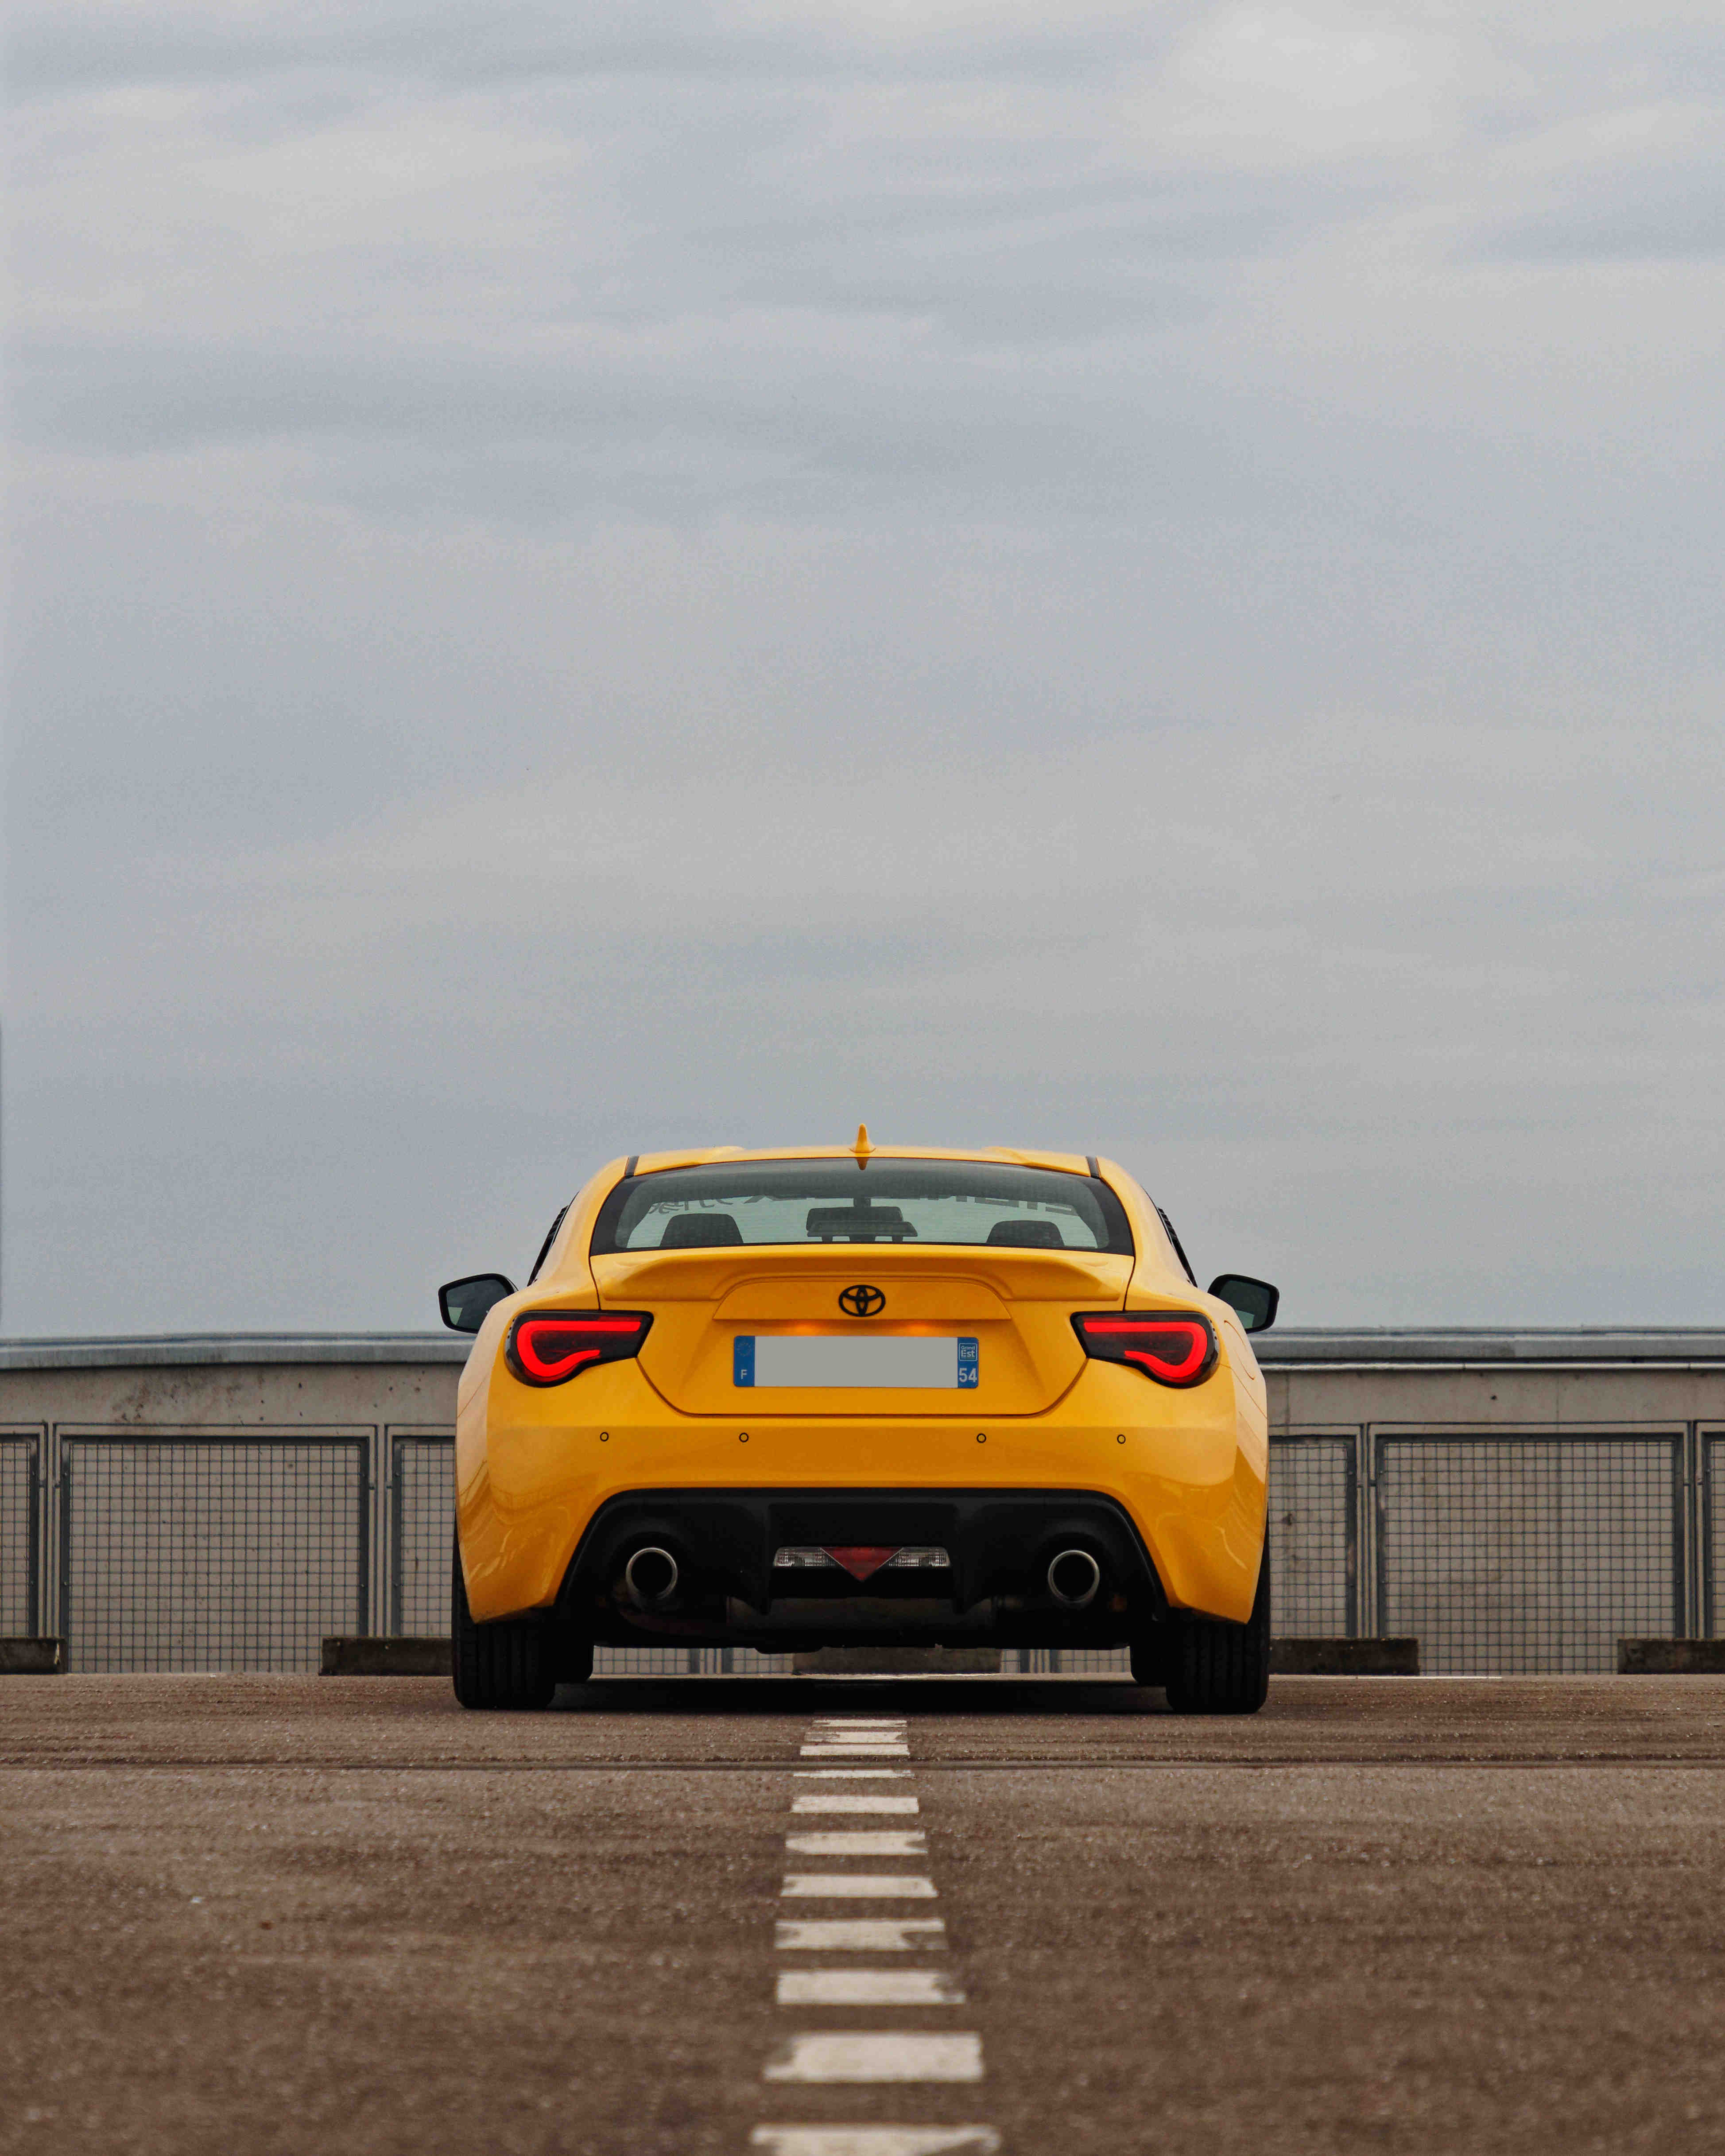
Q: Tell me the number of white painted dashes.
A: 11